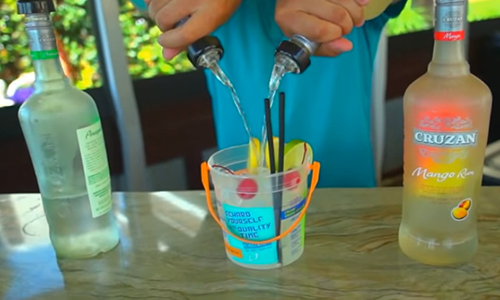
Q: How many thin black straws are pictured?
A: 2